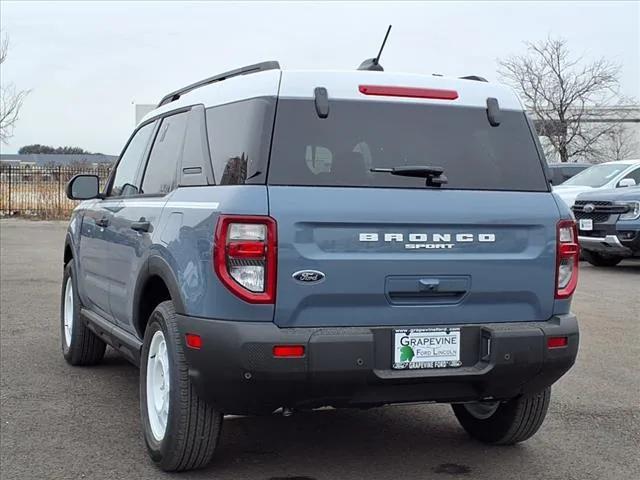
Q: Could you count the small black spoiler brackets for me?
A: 2